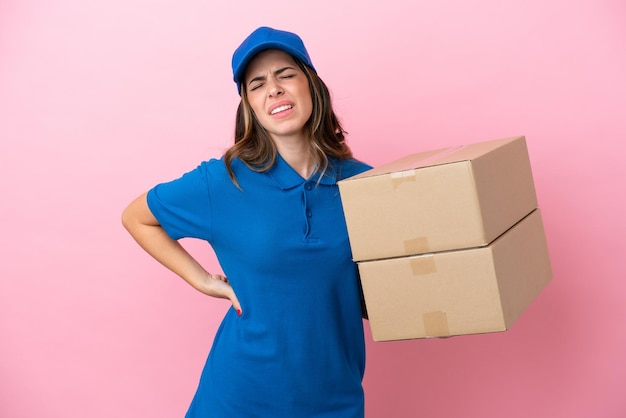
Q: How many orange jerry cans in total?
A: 0